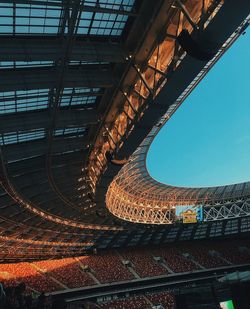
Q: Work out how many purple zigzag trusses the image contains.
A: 0